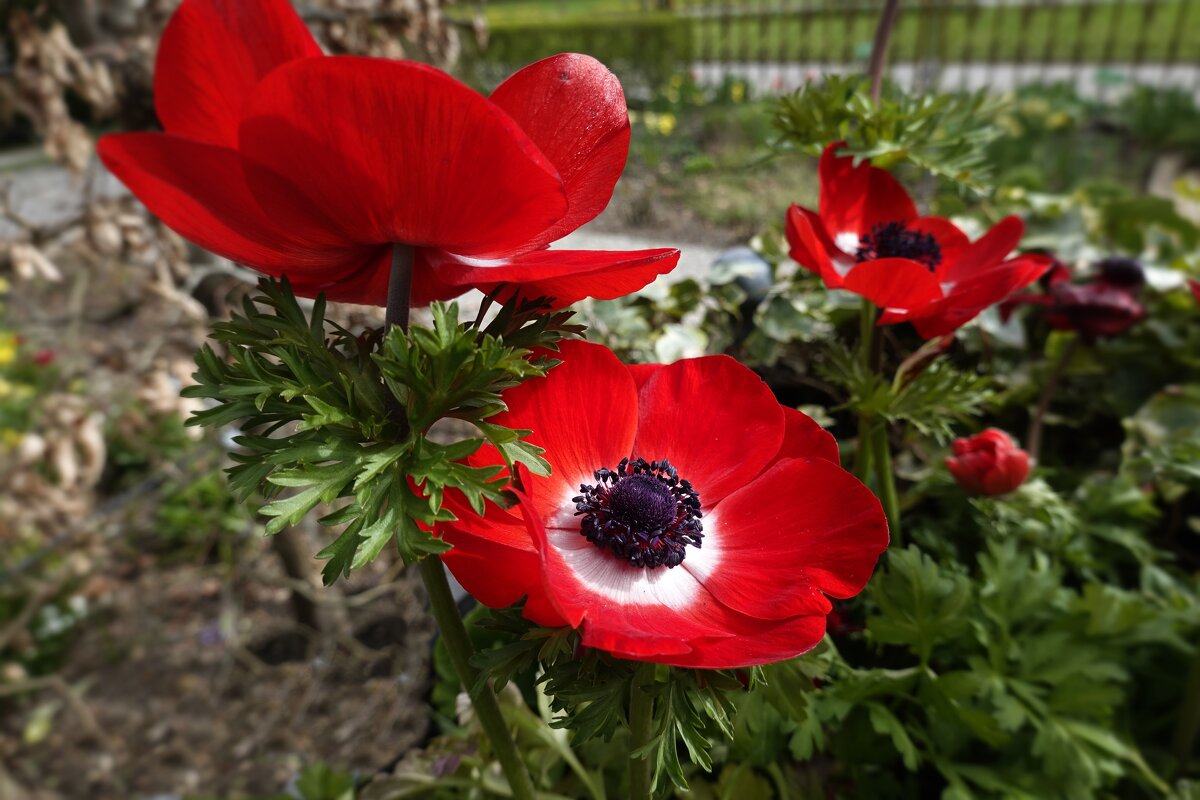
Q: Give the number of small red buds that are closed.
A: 1